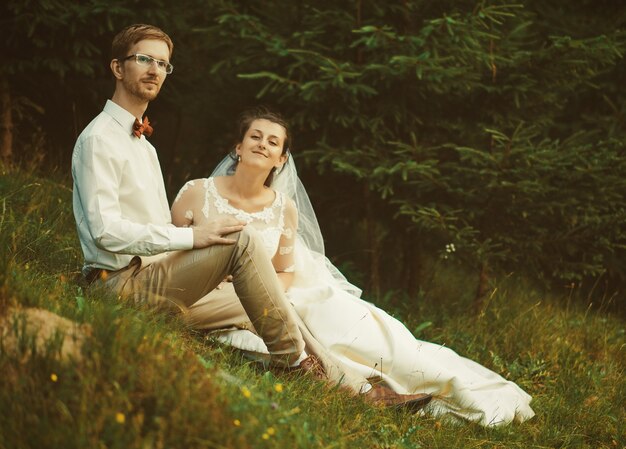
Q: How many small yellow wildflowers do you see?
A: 7